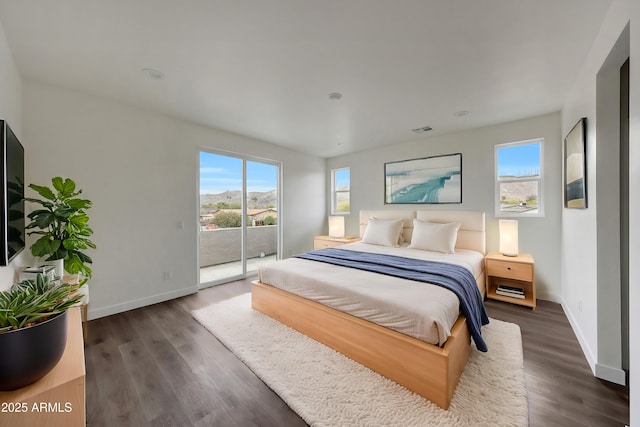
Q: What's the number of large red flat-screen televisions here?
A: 0